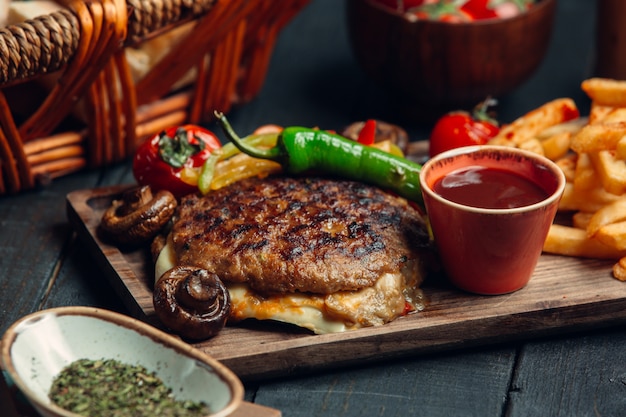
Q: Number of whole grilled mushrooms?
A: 2